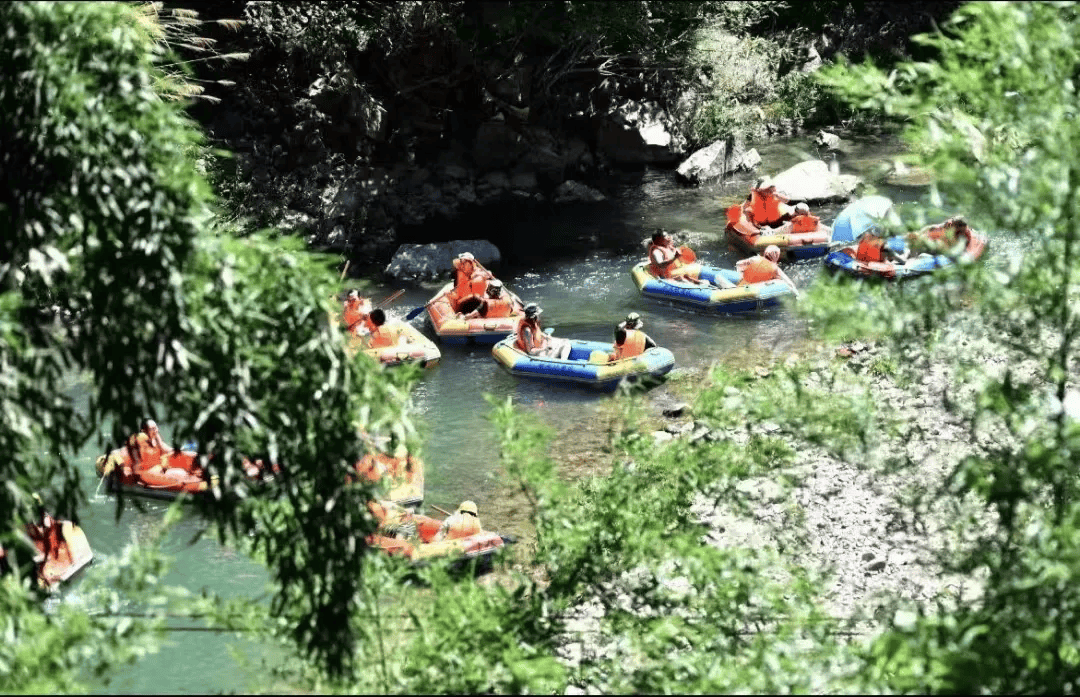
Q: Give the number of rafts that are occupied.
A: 10